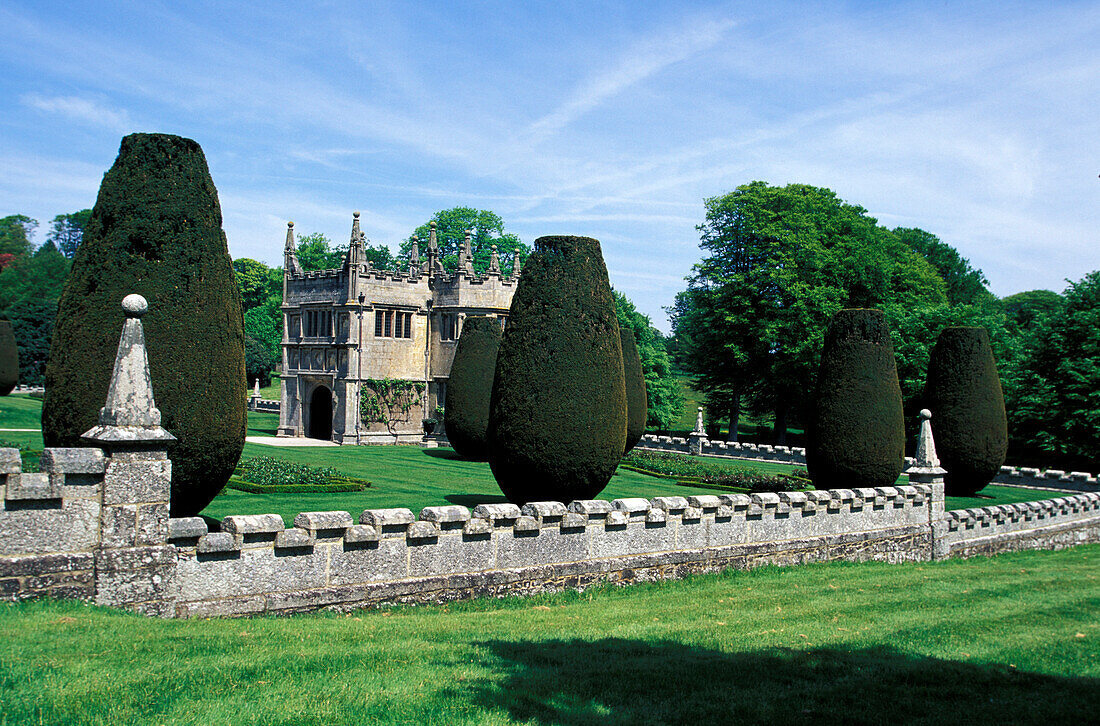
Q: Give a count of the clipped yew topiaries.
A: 7